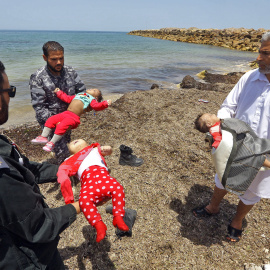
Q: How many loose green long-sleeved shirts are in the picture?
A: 0